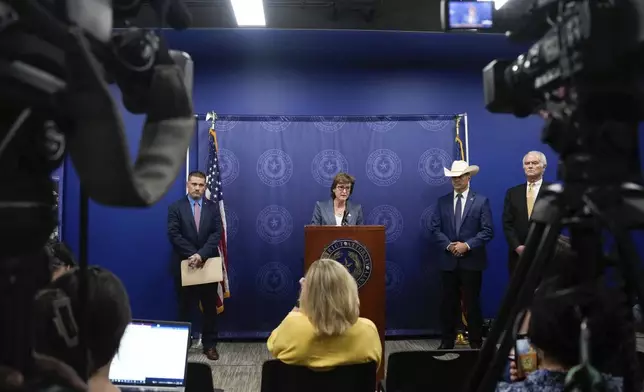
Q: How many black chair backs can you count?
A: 3